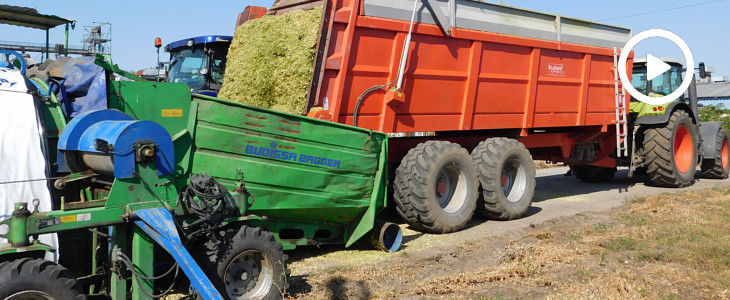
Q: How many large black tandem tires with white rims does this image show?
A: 2